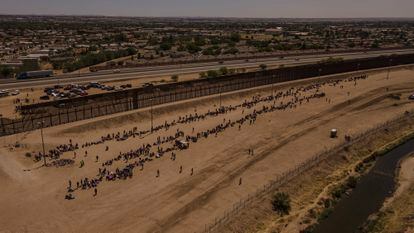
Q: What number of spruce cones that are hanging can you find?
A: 0